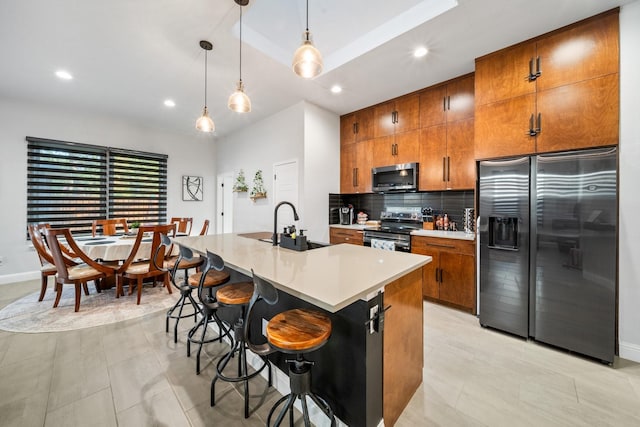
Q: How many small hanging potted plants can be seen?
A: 2